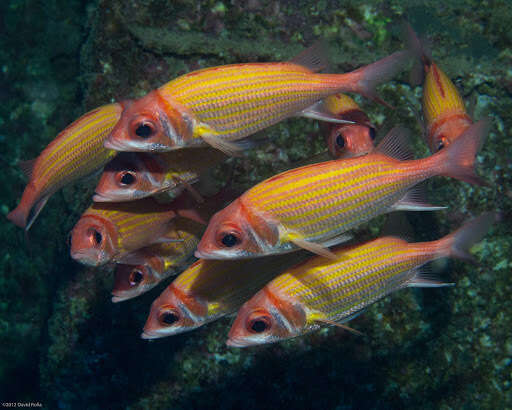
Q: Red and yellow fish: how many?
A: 10